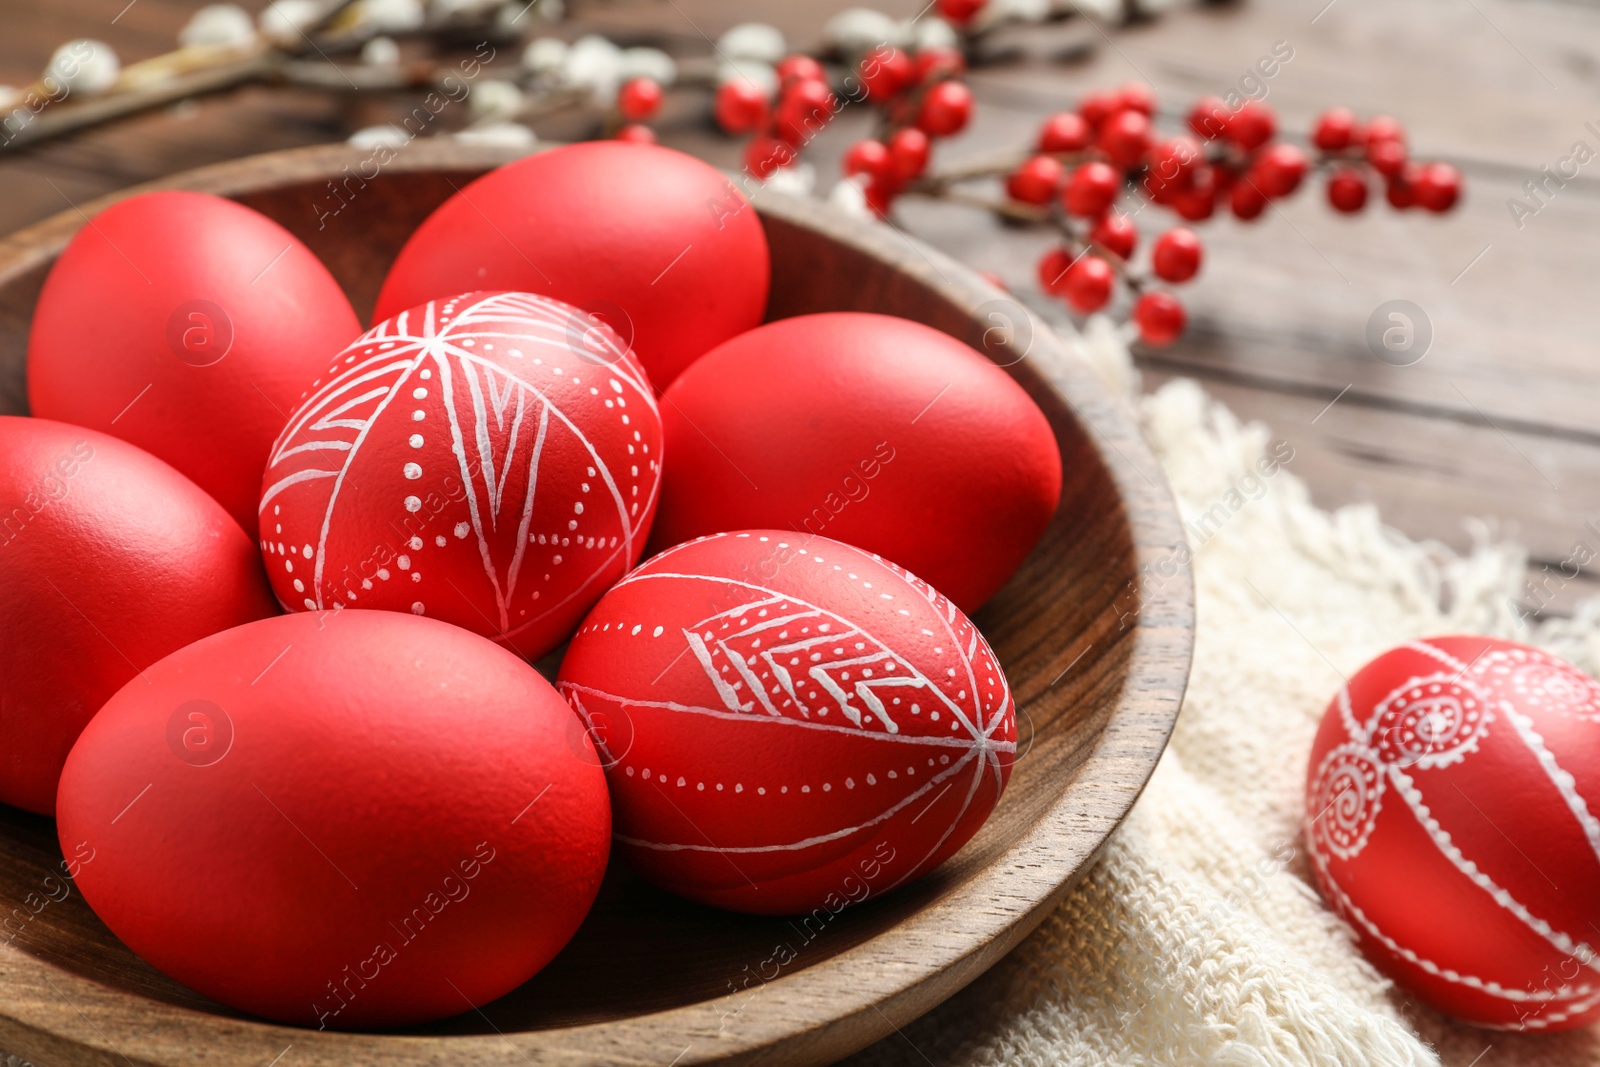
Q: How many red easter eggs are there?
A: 8